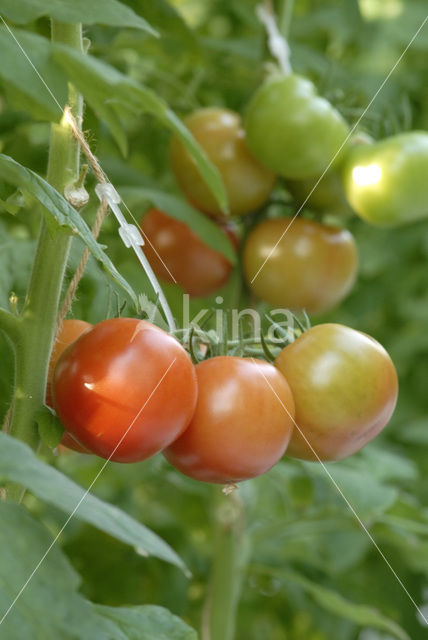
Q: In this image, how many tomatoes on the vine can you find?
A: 10